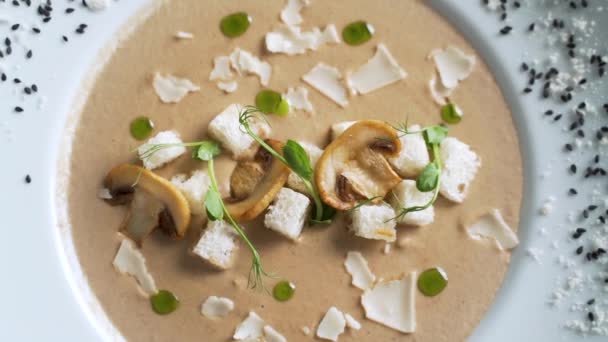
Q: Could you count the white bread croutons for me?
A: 11